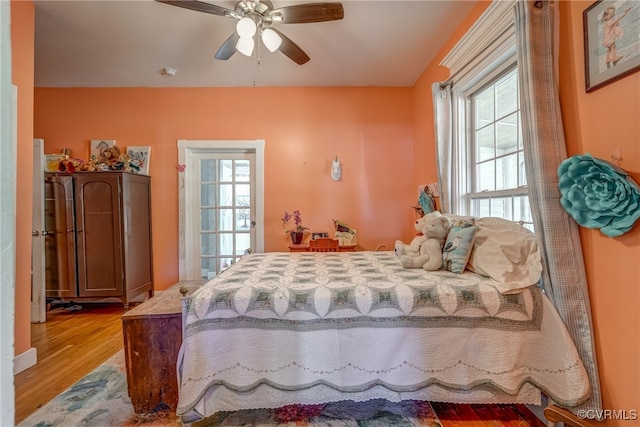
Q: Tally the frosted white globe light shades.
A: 3